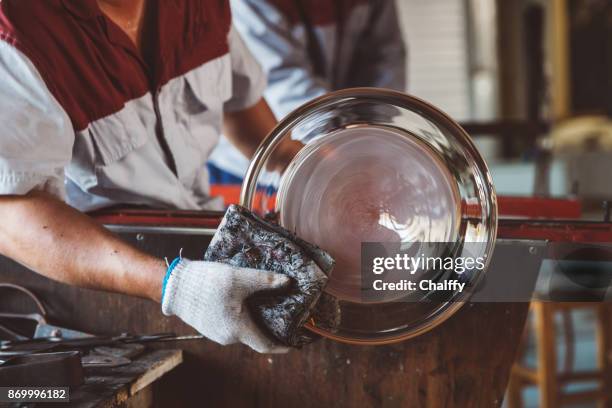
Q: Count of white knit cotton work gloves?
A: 1